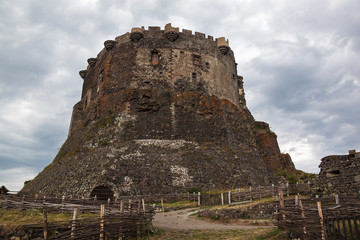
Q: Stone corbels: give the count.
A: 6